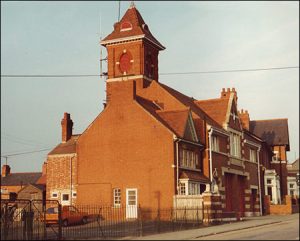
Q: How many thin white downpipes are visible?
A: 3